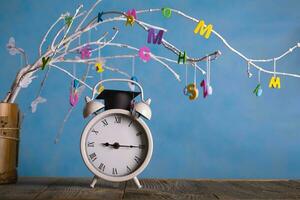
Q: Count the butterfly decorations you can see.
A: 3